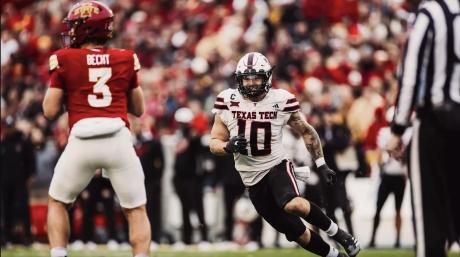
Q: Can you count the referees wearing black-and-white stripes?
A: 1